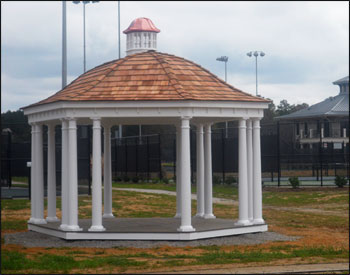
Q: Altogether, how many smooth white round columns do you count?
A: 14